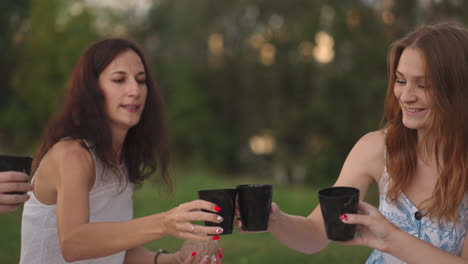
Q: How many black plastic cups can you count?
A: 4